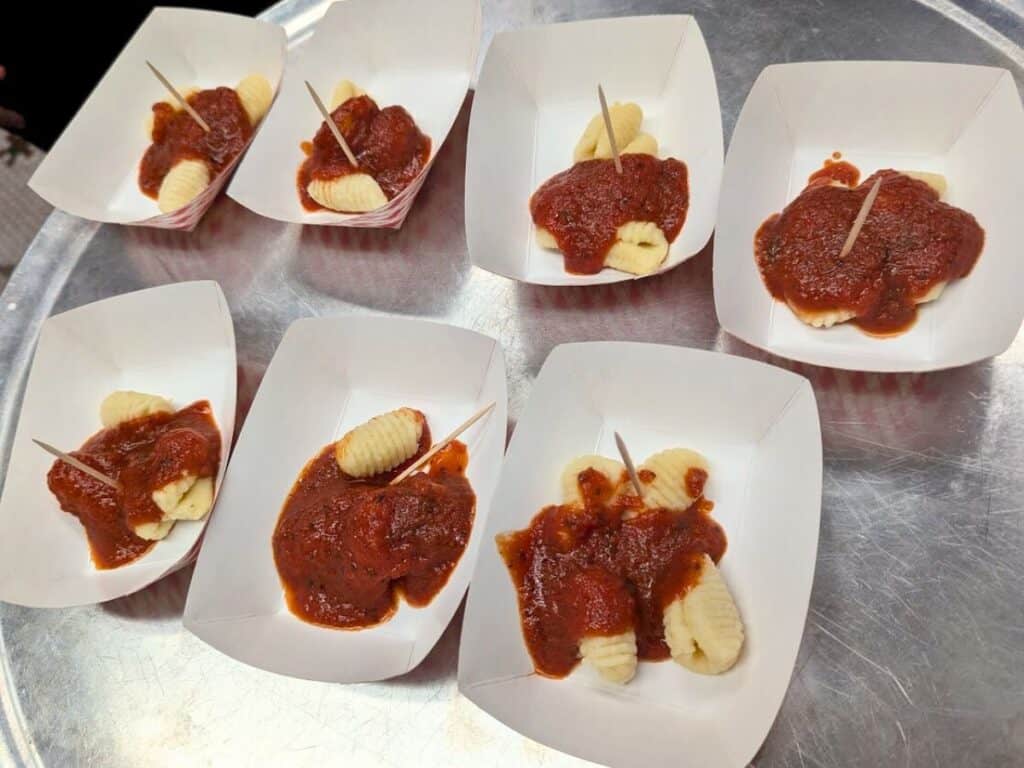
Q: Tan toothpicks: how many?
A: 7